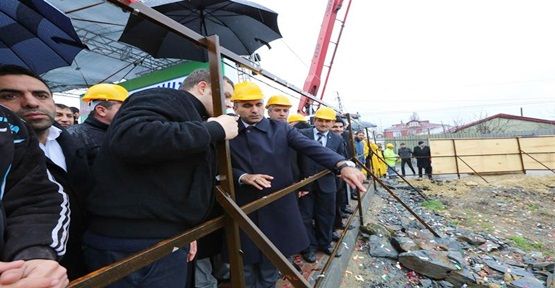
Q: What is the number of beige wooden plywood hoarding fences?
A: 1